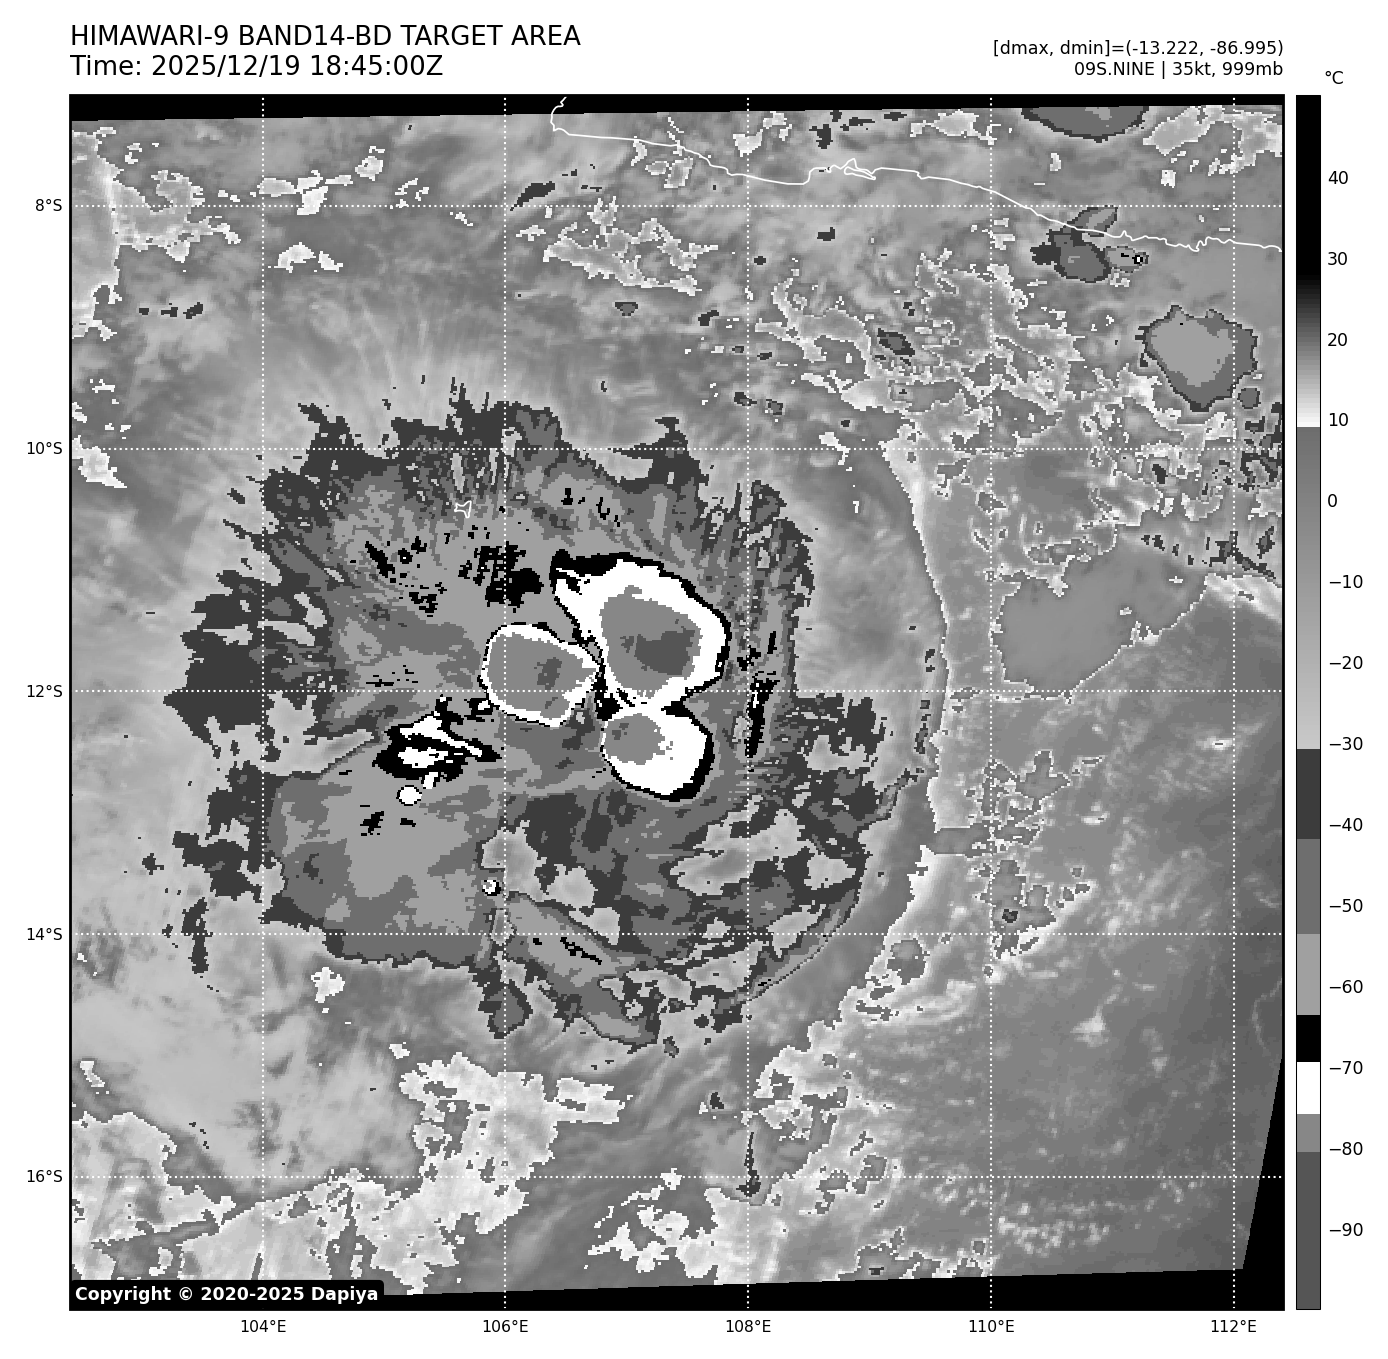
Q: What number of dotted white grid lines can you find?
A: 10